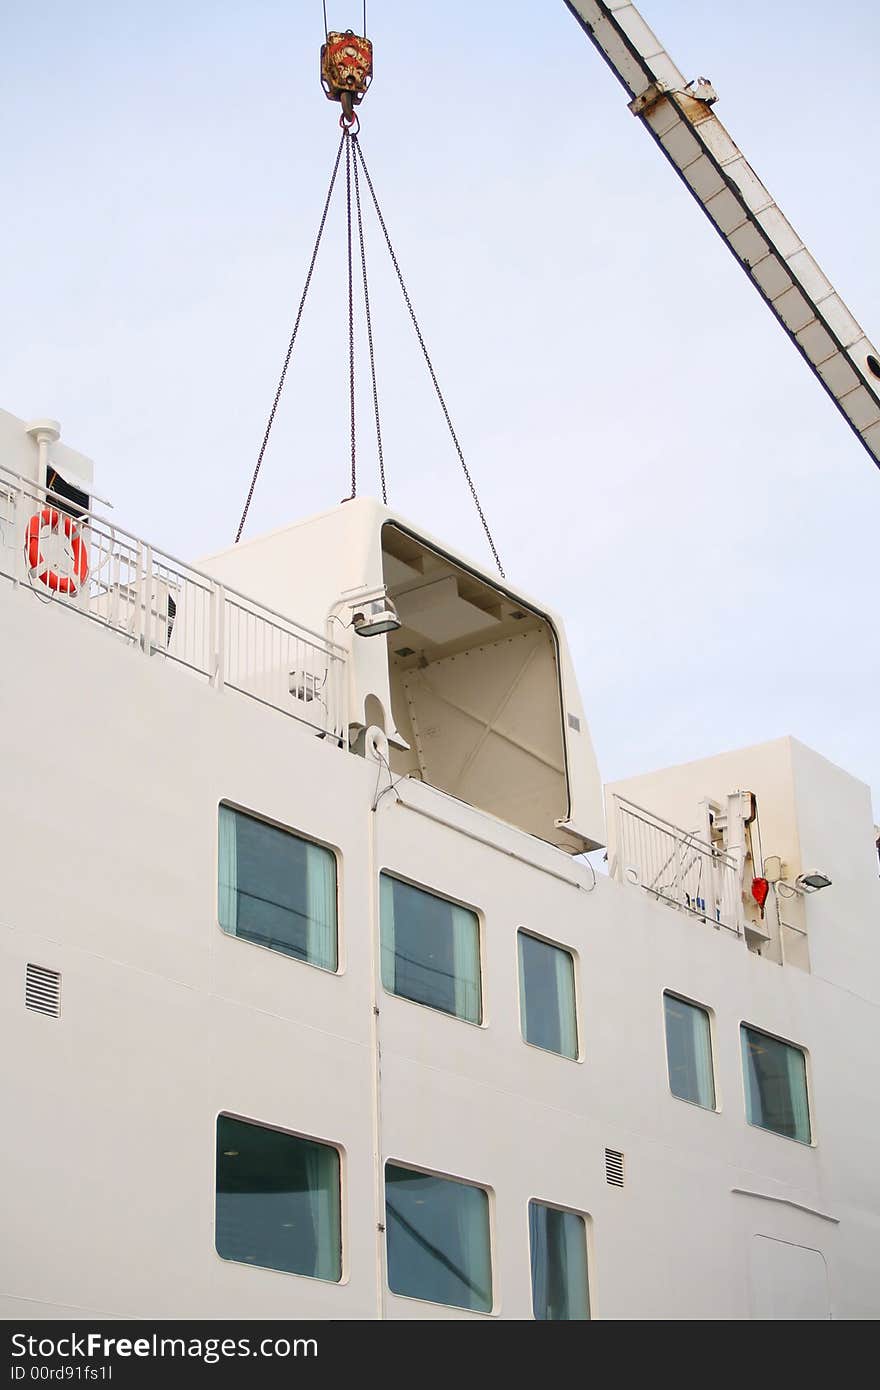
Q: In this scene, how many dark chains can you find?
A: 4